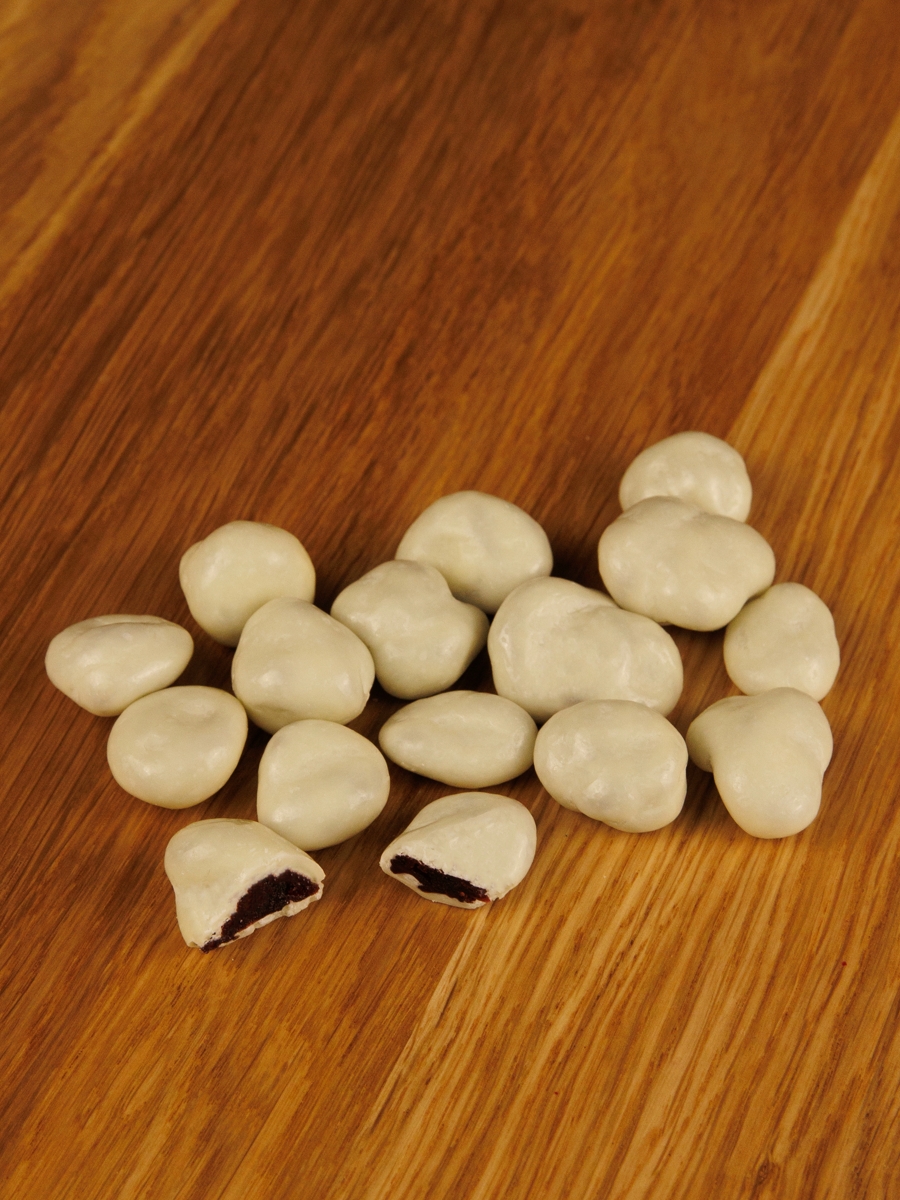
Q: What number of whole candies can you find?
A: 14